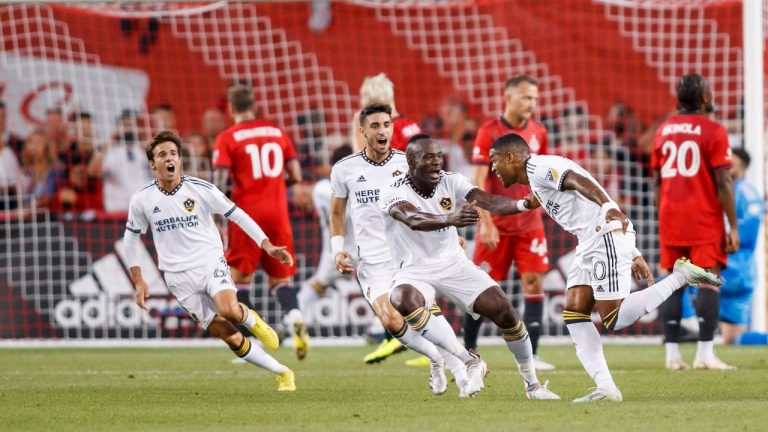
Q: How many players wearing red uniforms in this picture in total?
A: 4